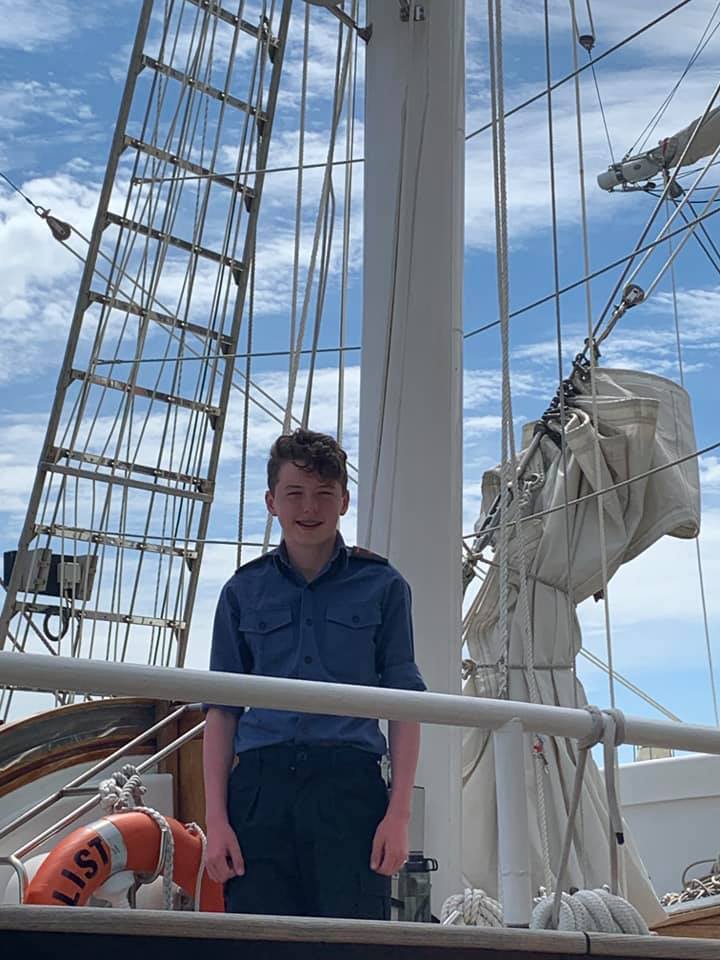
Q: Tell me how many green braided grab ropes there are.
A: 0